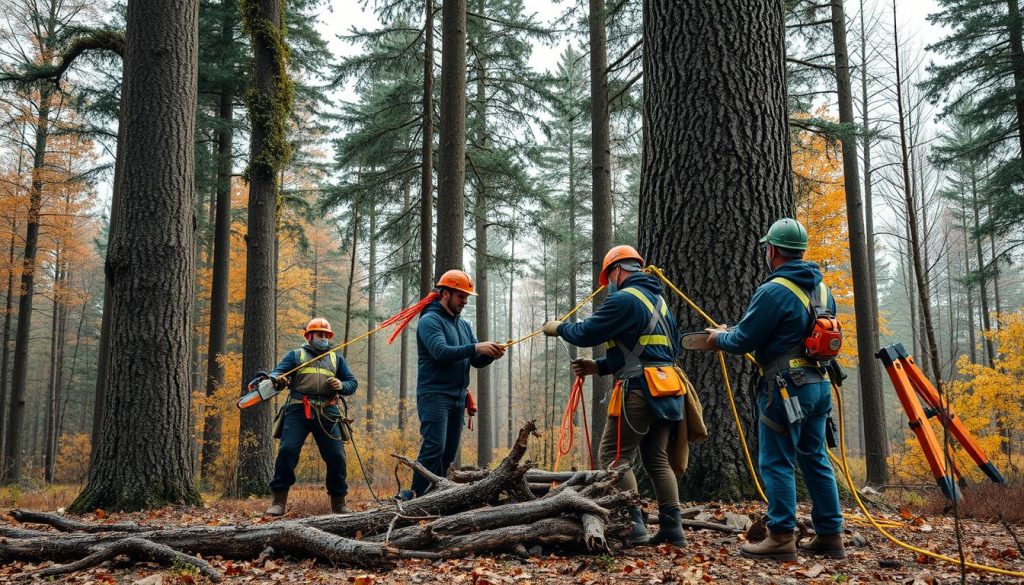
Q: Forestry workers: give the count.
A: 4